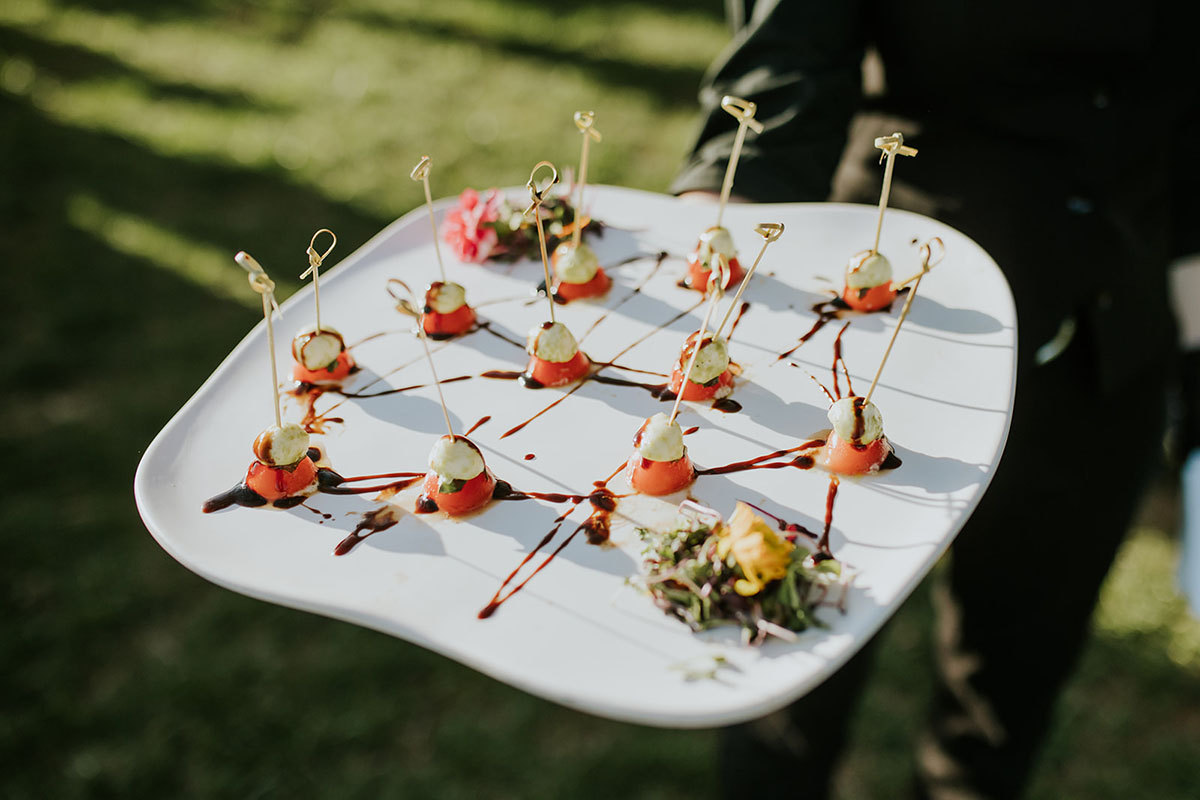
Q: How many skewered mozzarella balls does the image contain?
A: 11